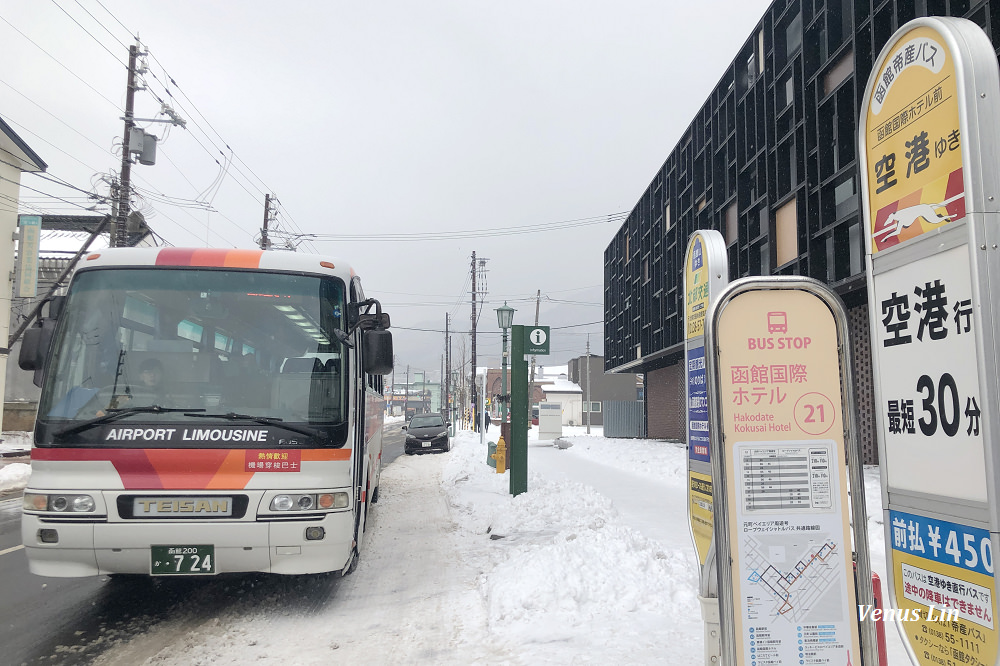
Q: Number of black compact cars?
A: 1